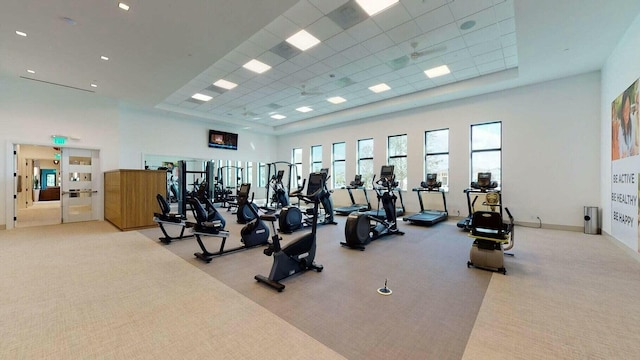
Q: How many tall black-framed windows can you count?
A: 7